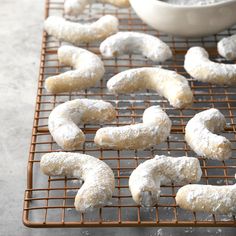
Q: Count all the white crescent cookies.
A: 13